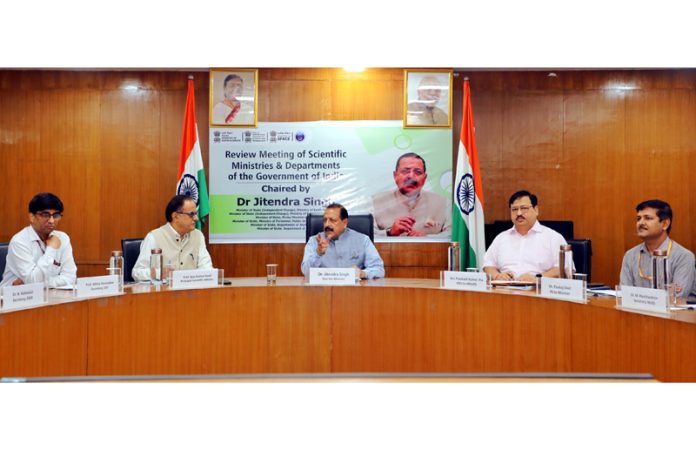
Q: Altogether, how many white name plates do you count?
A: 7